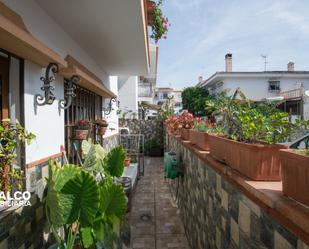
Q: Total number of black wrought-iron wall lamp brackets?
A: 3